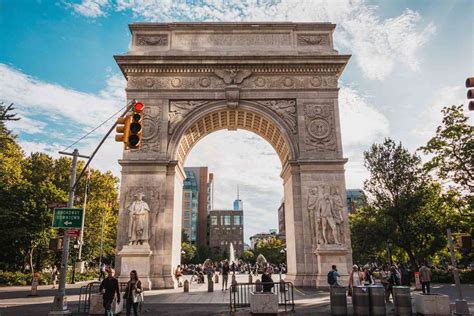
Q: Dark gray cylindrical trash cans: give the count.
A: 4